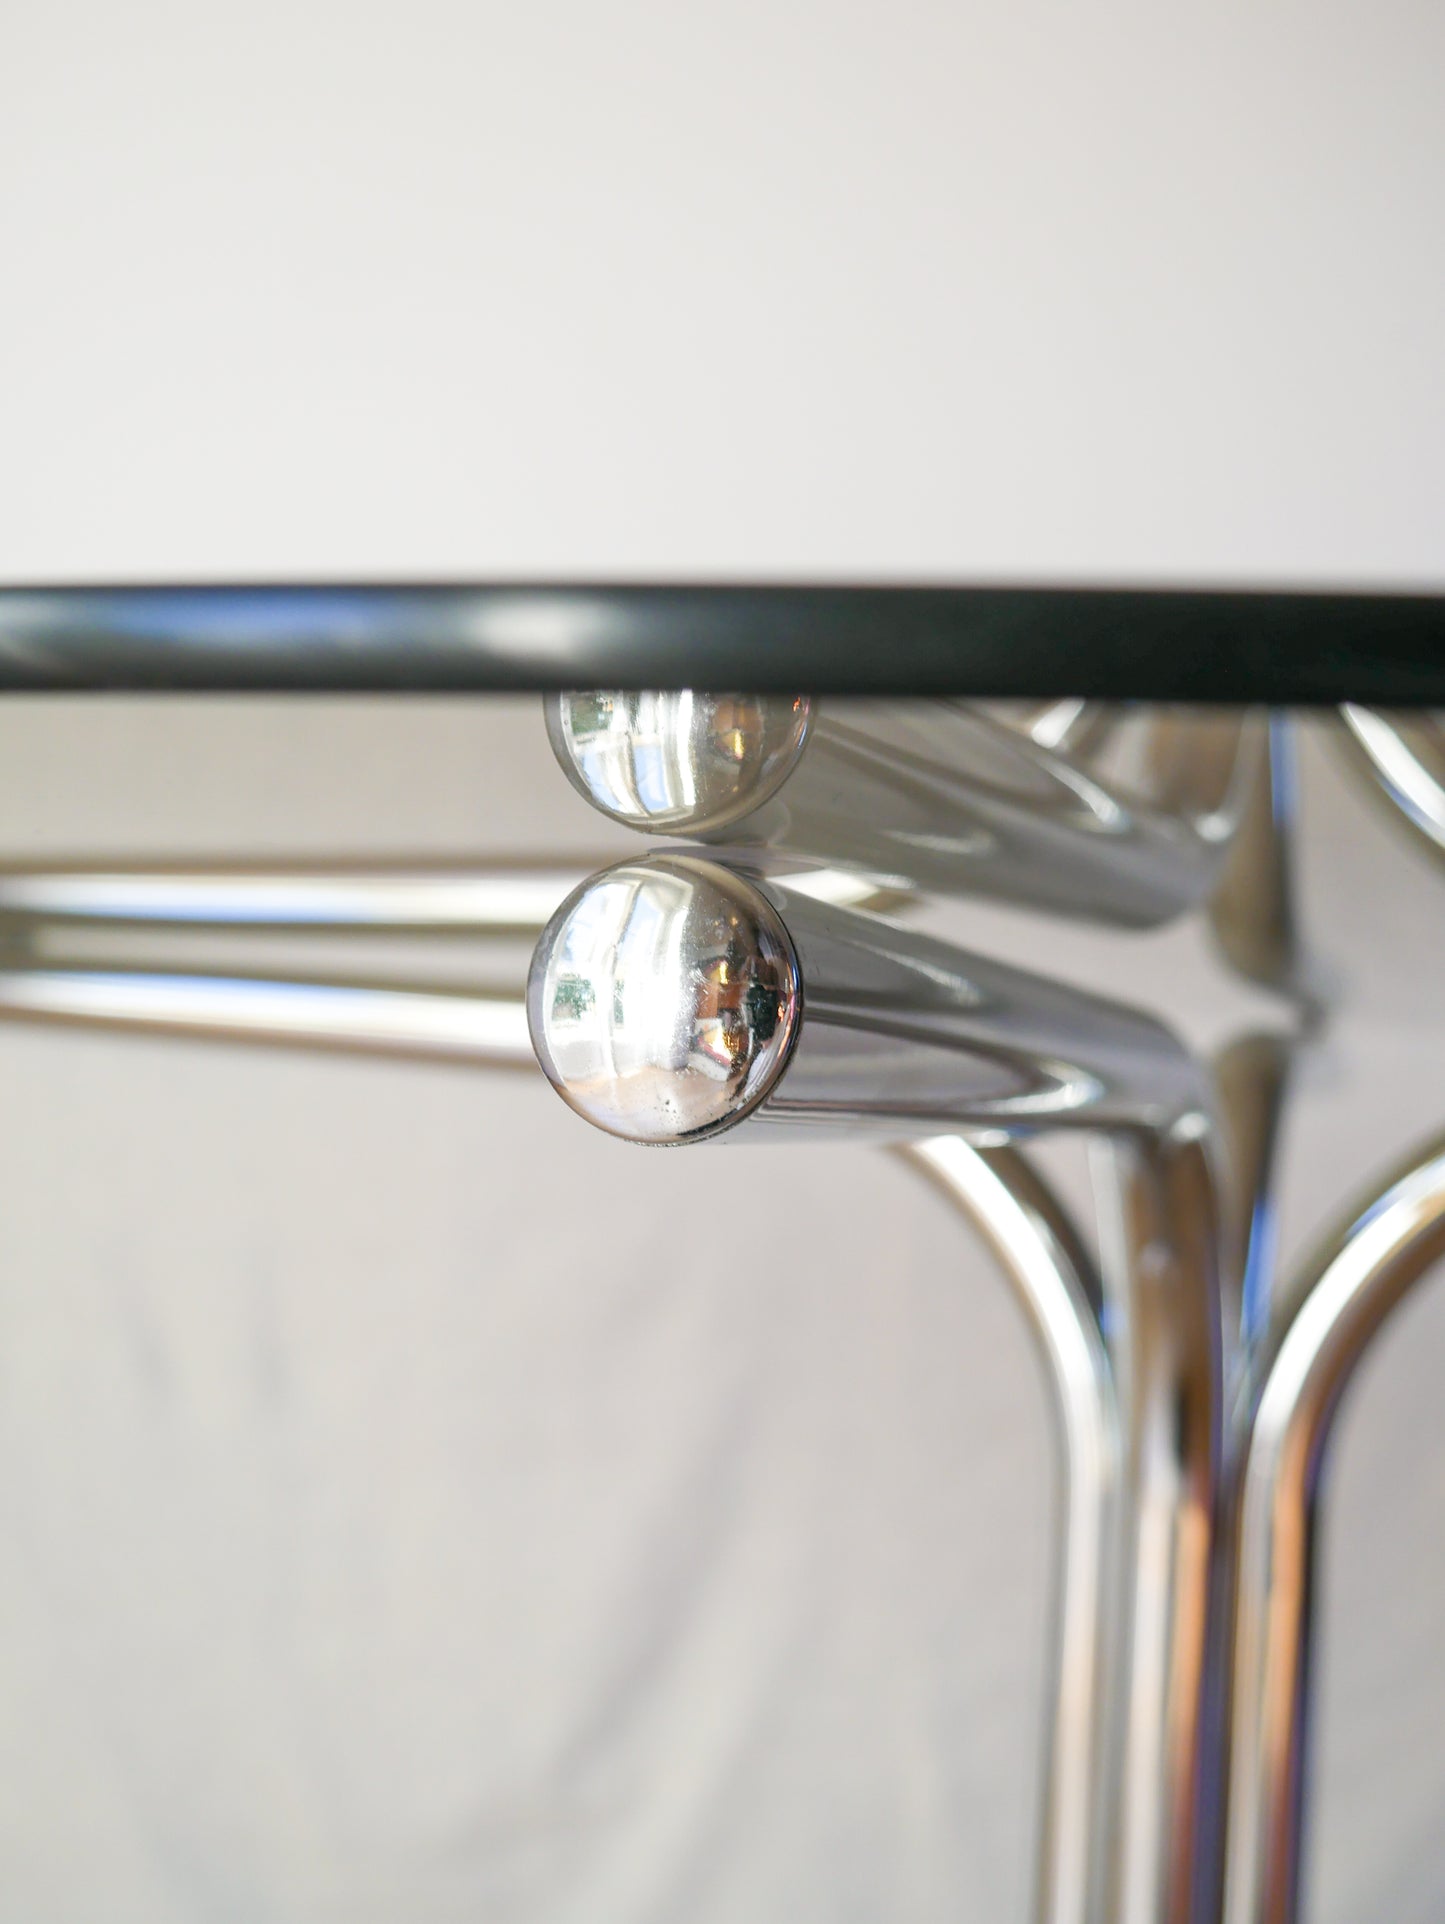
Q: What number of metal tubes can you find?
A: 4